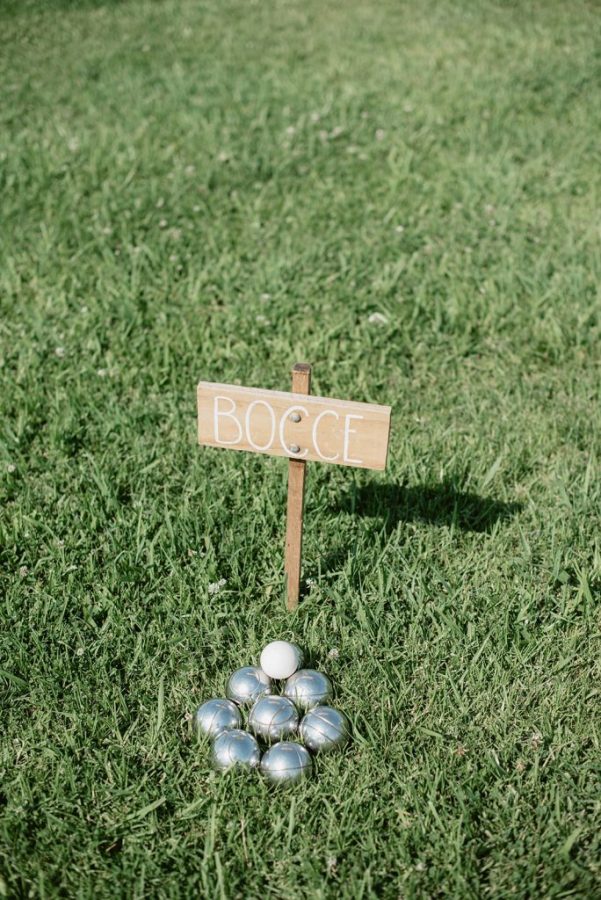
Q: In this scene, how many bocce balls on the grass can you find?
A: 8